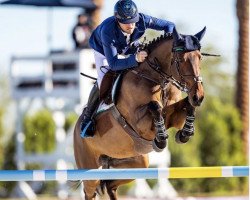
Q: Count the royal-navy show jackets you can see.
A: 1